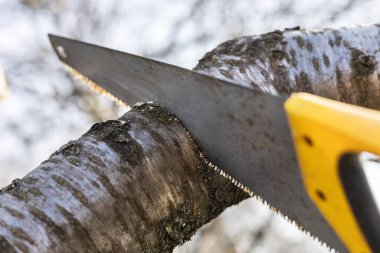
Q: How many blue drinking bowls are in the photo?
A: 0